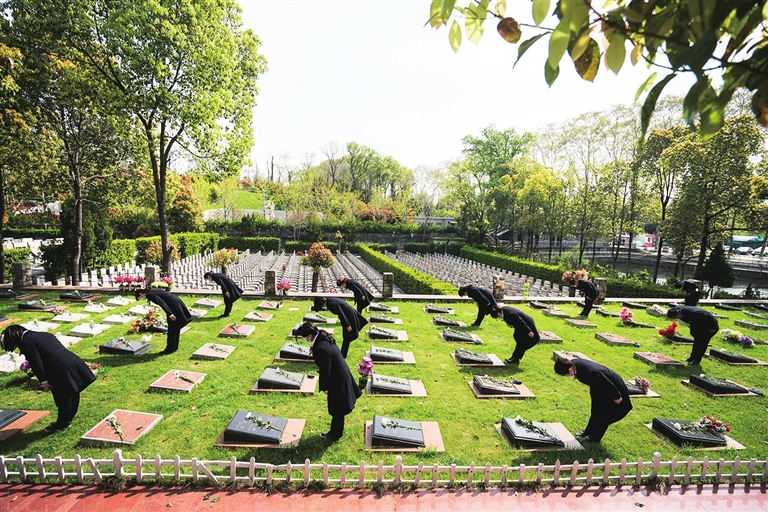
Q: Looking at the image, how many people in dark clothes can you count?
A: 12